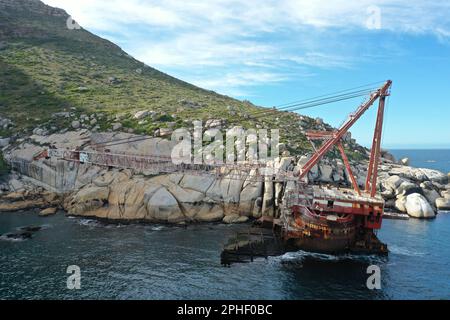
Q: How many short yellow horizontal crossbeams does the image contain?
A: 0